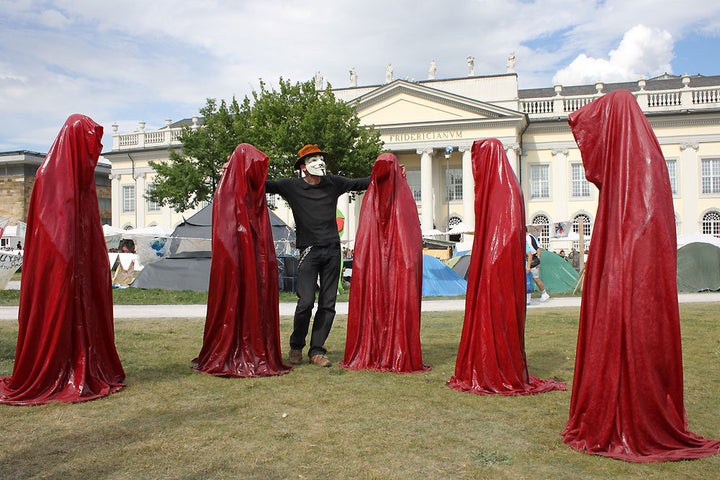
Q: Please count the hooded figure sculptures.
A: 5